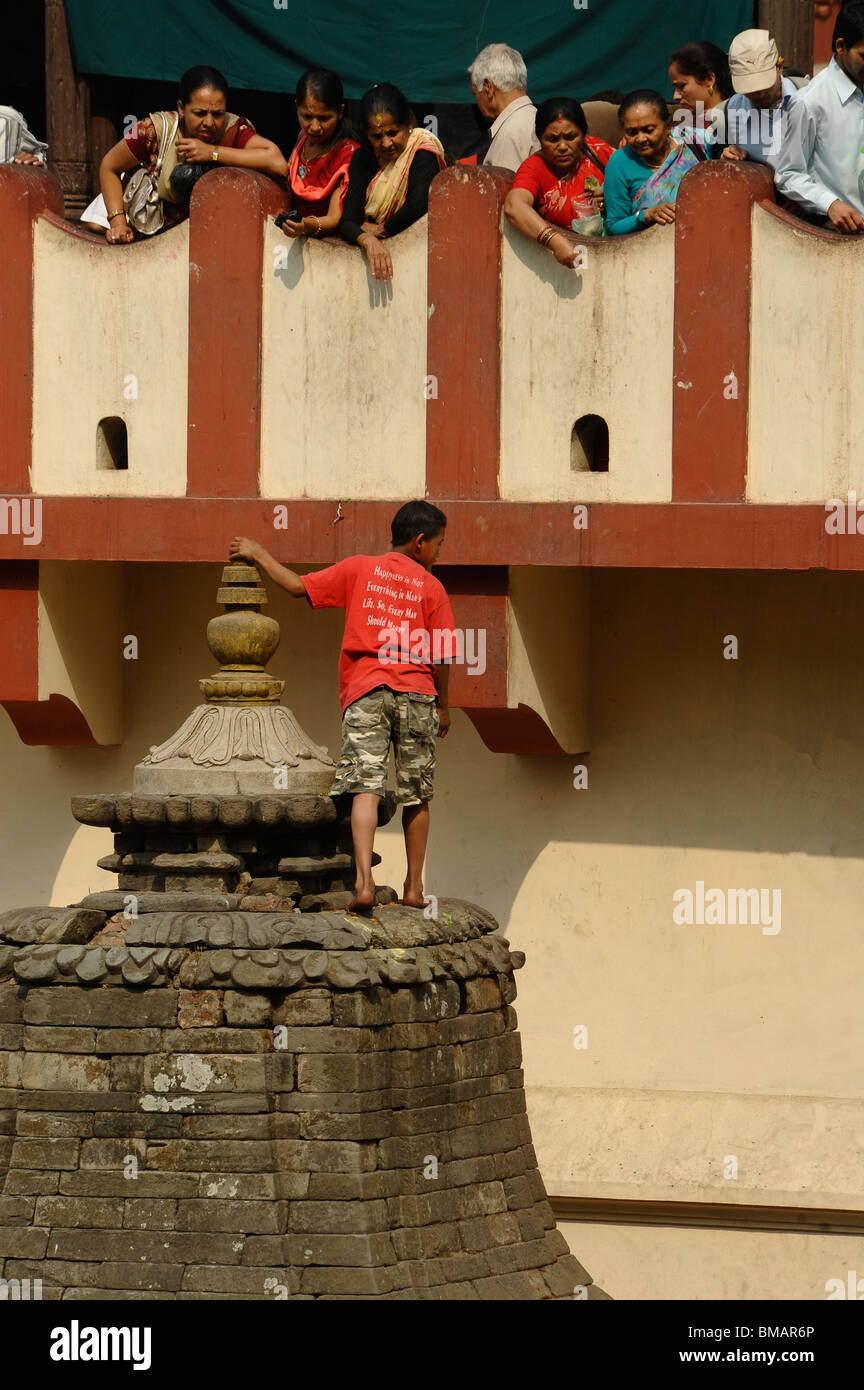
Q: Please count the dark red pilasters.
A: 4